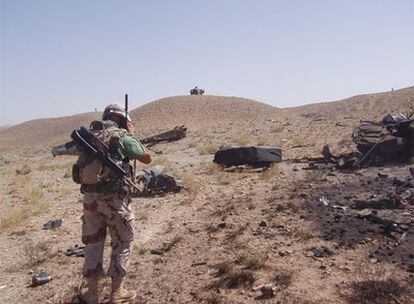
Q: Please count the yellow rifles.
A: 0